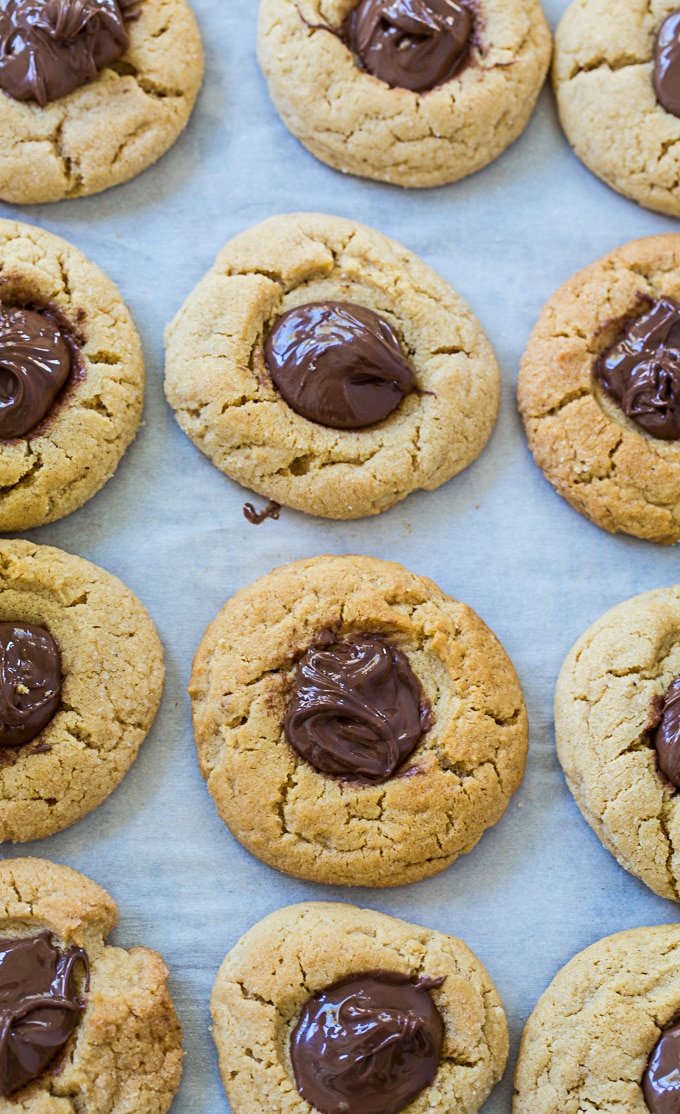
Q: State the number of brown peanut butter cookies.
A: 12